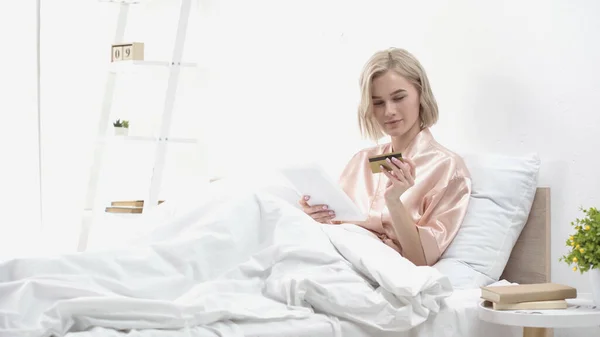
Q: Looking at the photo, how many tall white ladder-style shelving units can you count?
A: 1